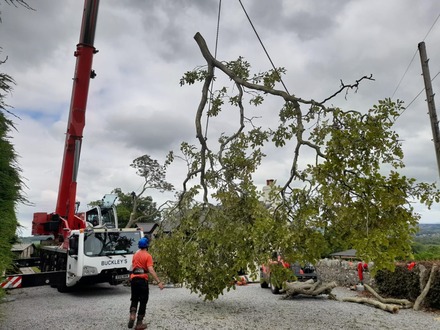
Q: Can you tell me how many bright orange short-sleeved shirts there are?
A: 1